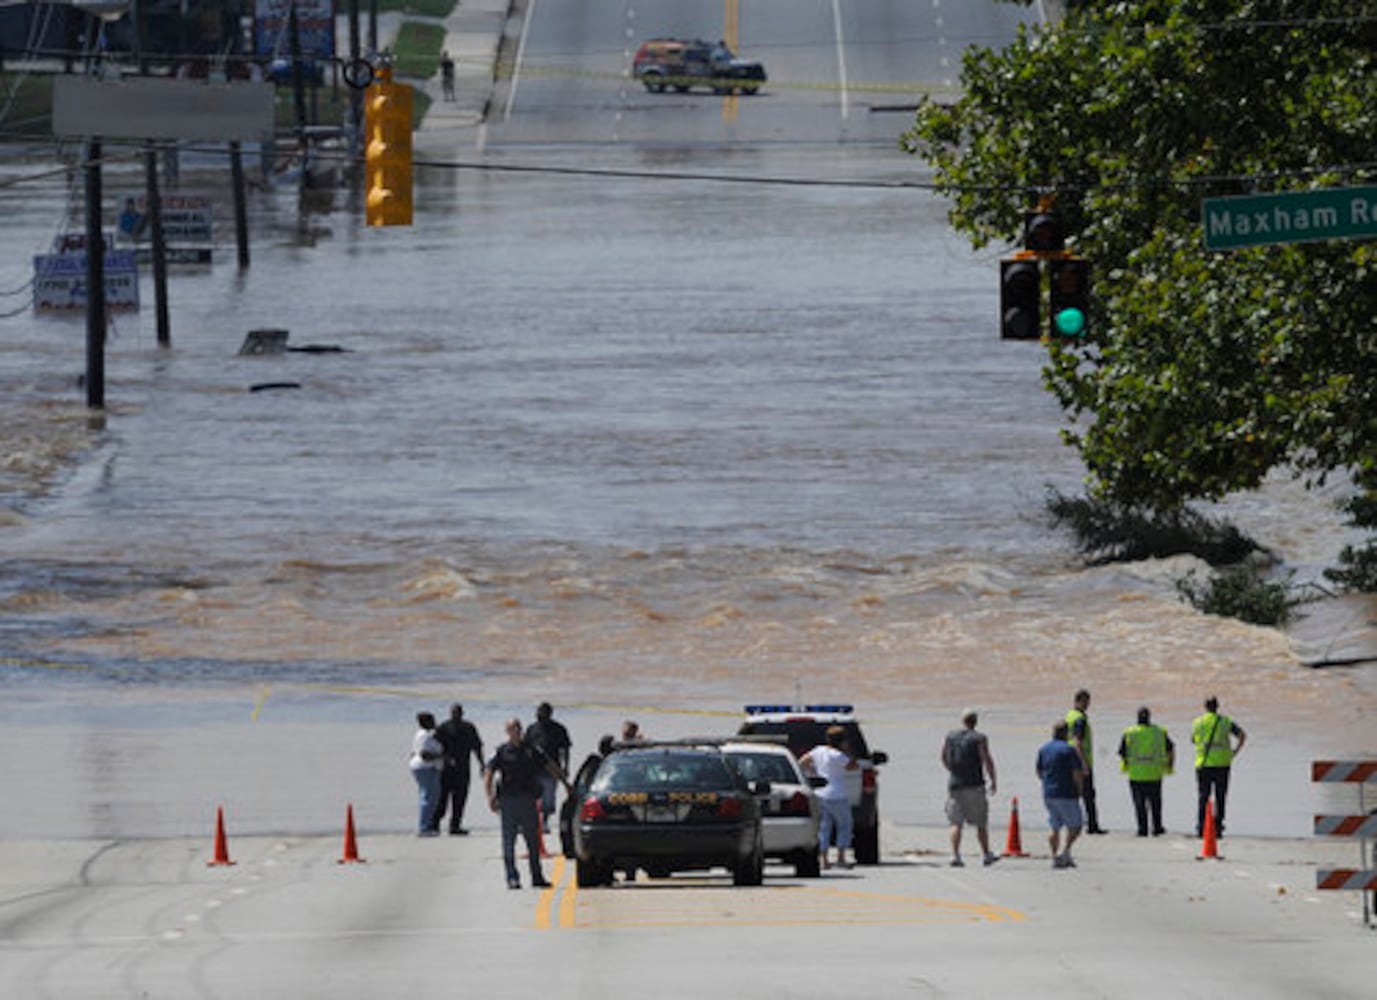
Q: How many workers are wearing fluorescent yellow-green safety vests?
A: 3